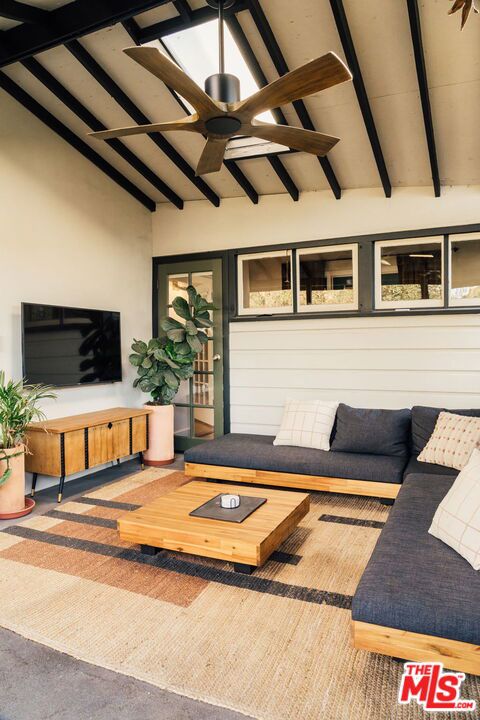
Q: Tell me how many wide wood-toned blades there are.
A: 5